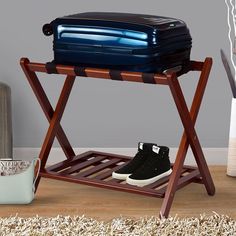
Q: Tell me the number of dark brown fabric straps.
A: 4